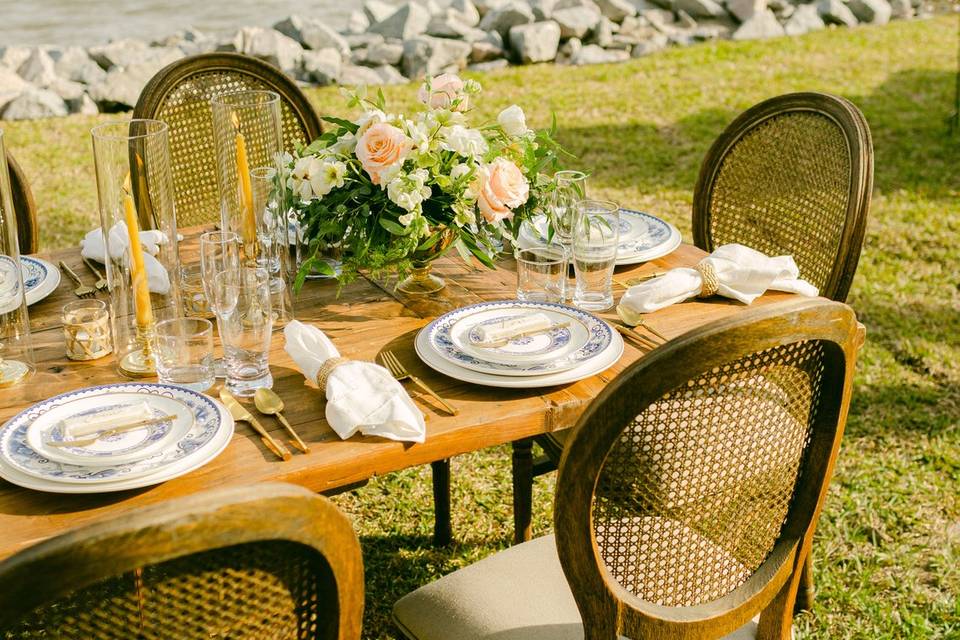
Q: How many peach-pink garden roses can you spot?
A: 3